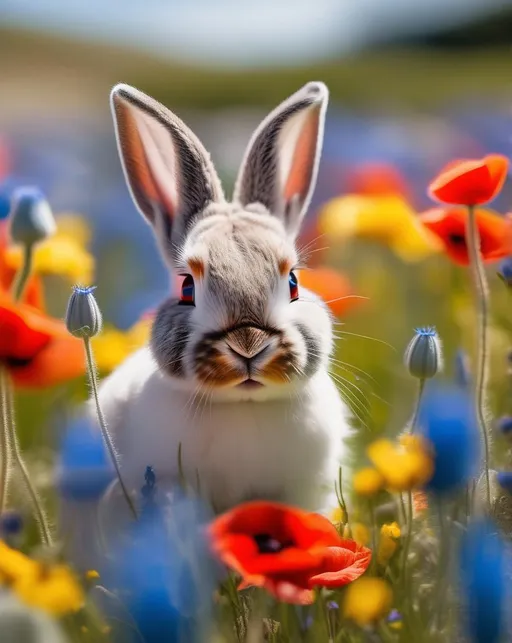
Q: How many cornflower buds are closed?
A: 3